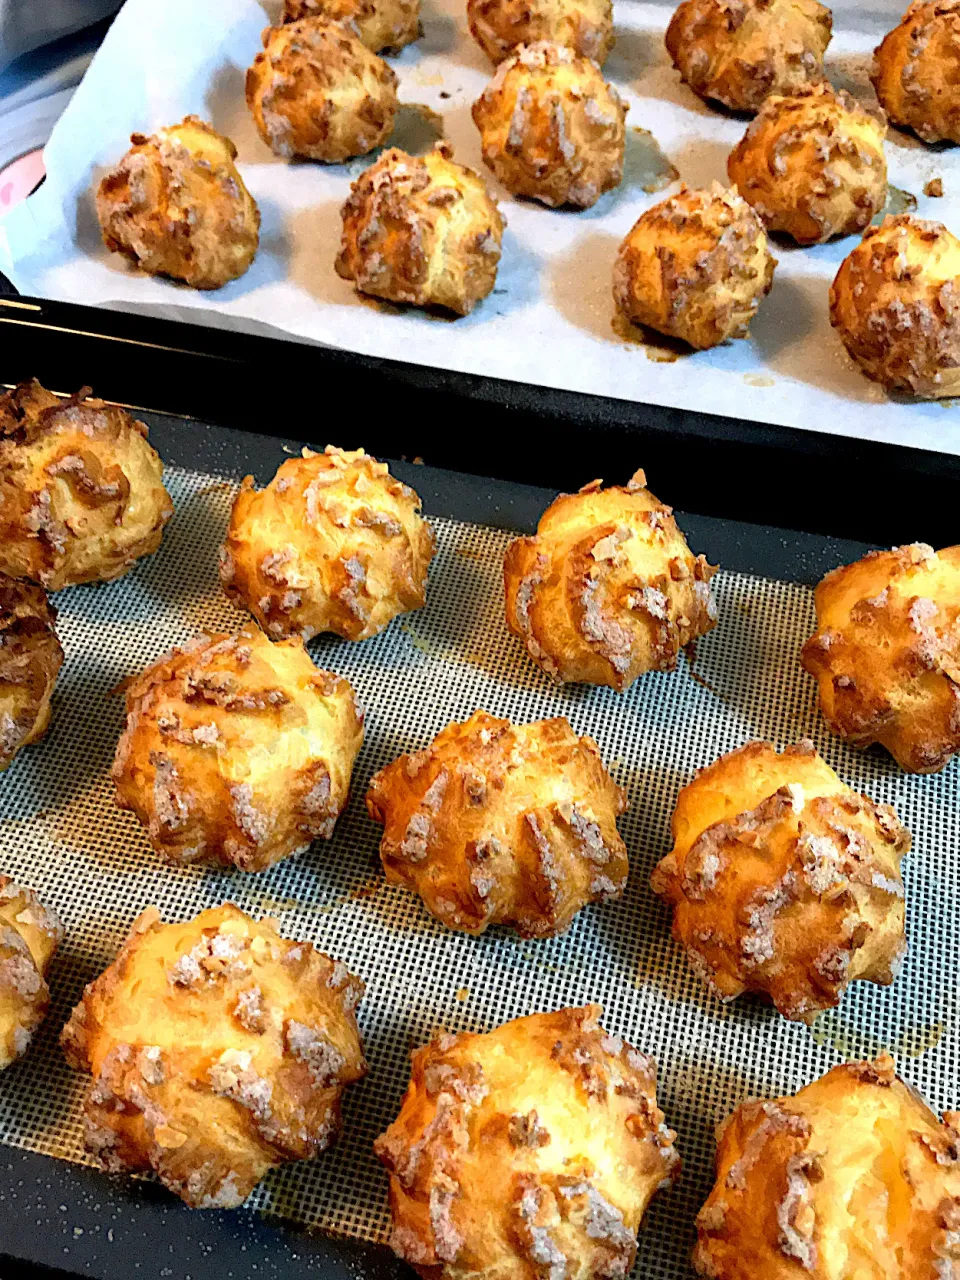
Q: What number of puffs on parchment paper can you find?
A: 11